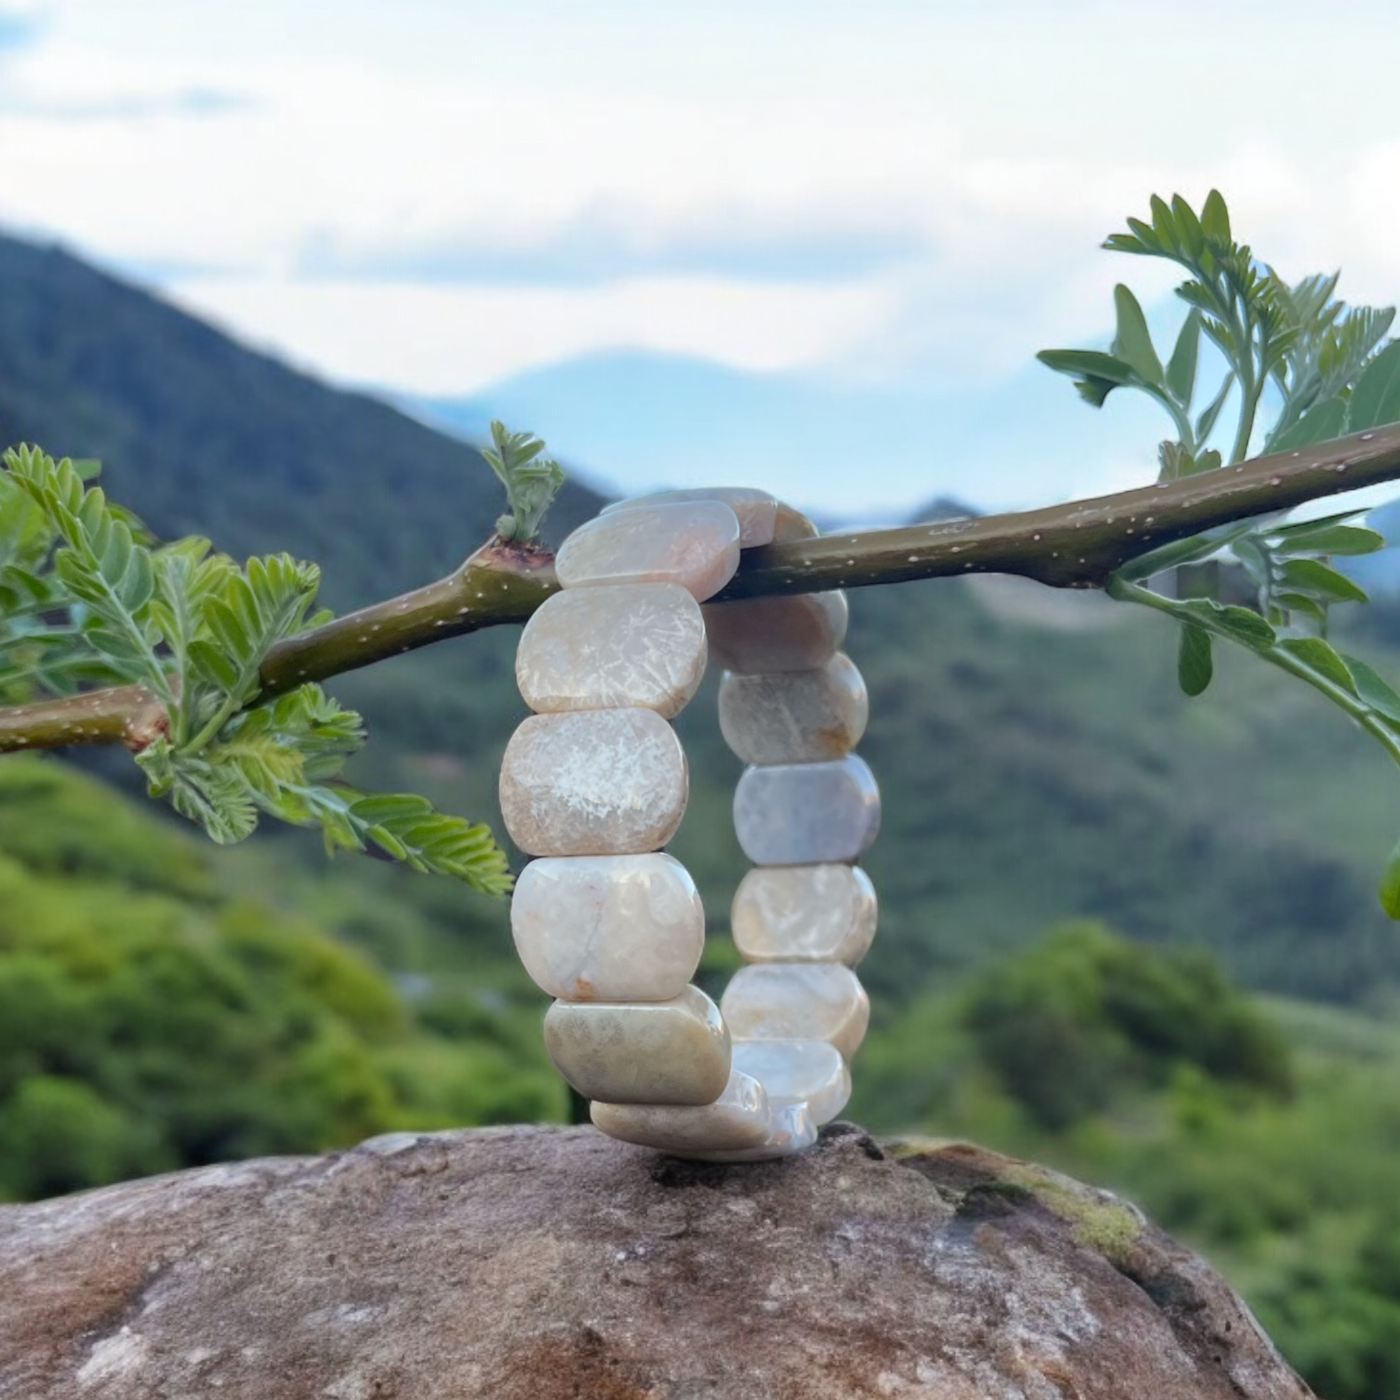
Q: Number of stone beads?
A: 15